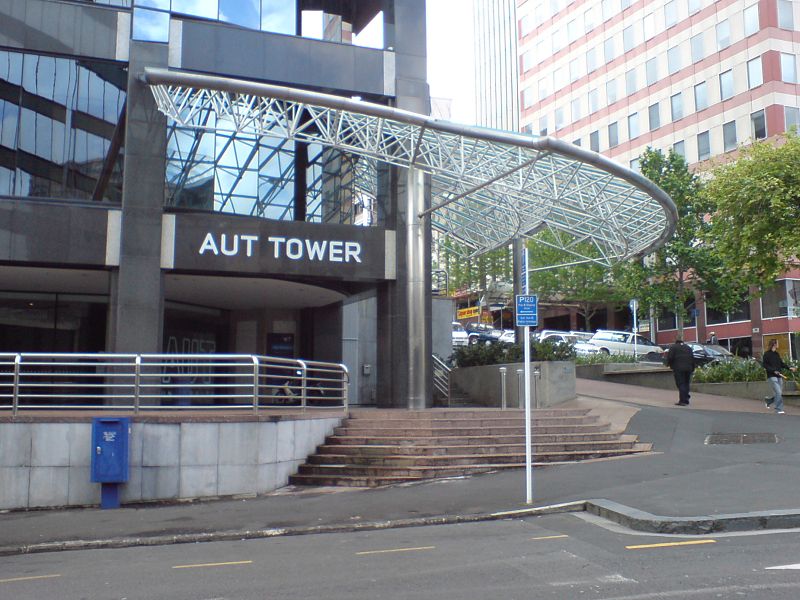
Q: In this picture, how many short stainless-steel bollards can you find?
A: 3